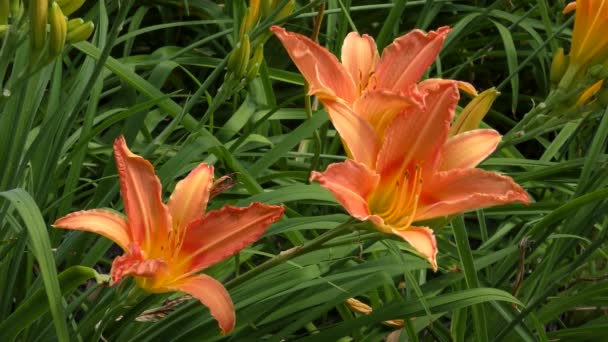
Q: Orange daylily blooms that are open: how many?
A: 3